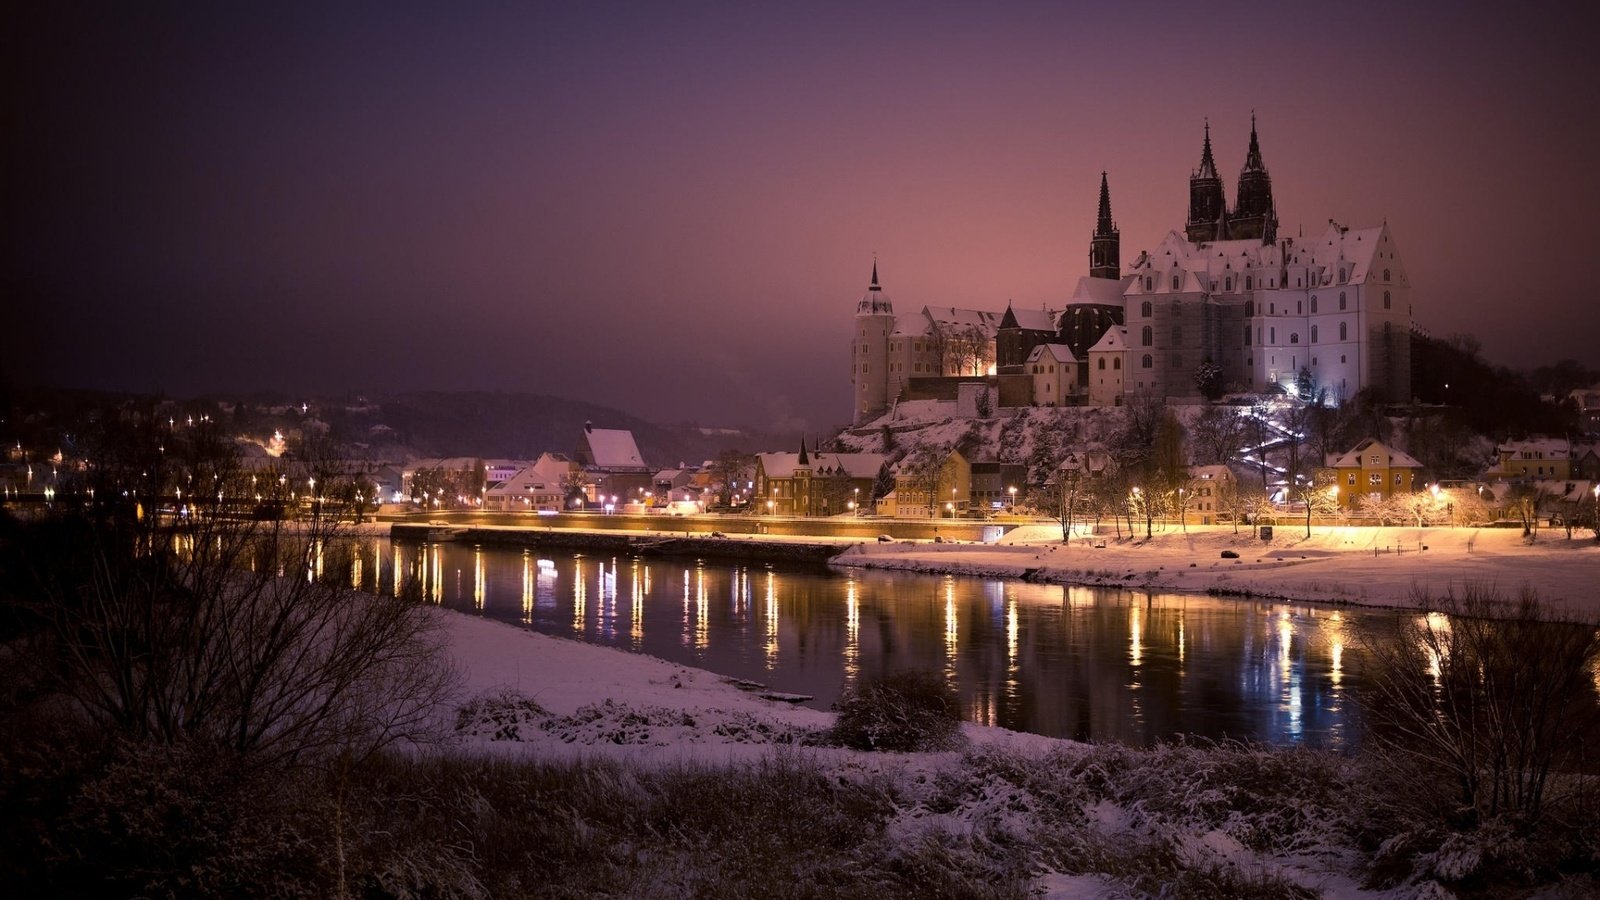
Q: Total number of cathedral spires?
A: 3